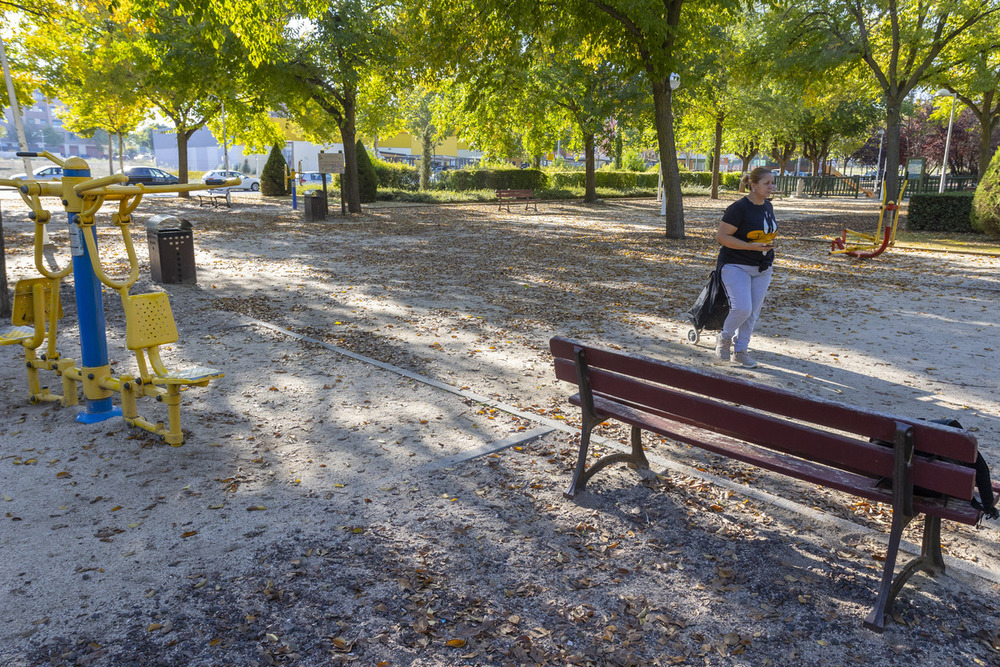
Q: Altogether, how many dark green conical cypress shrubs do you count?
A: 2